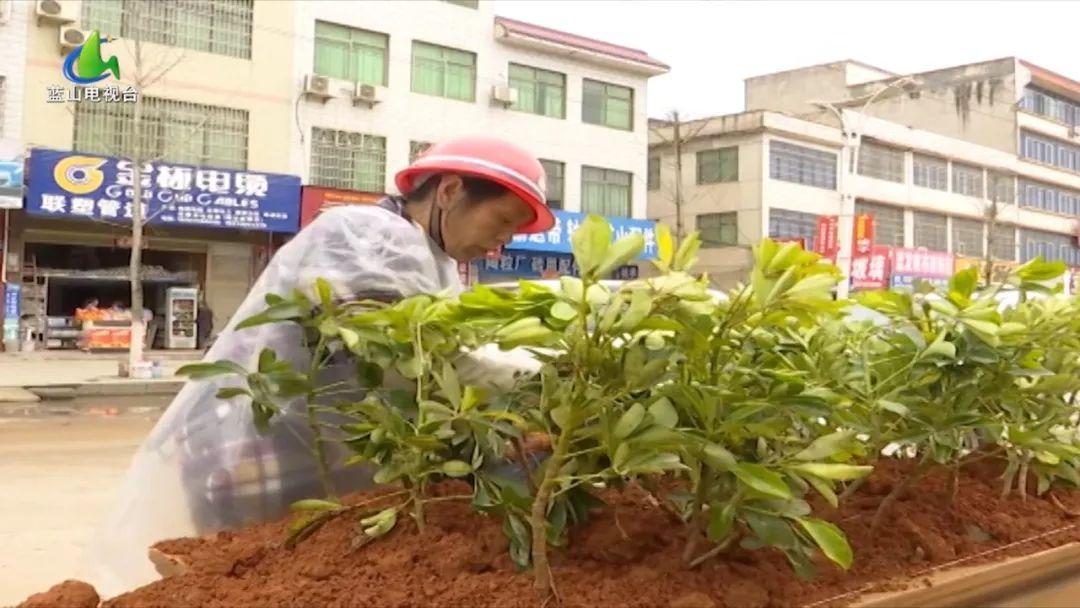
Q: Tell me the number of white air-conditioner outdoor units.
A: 5